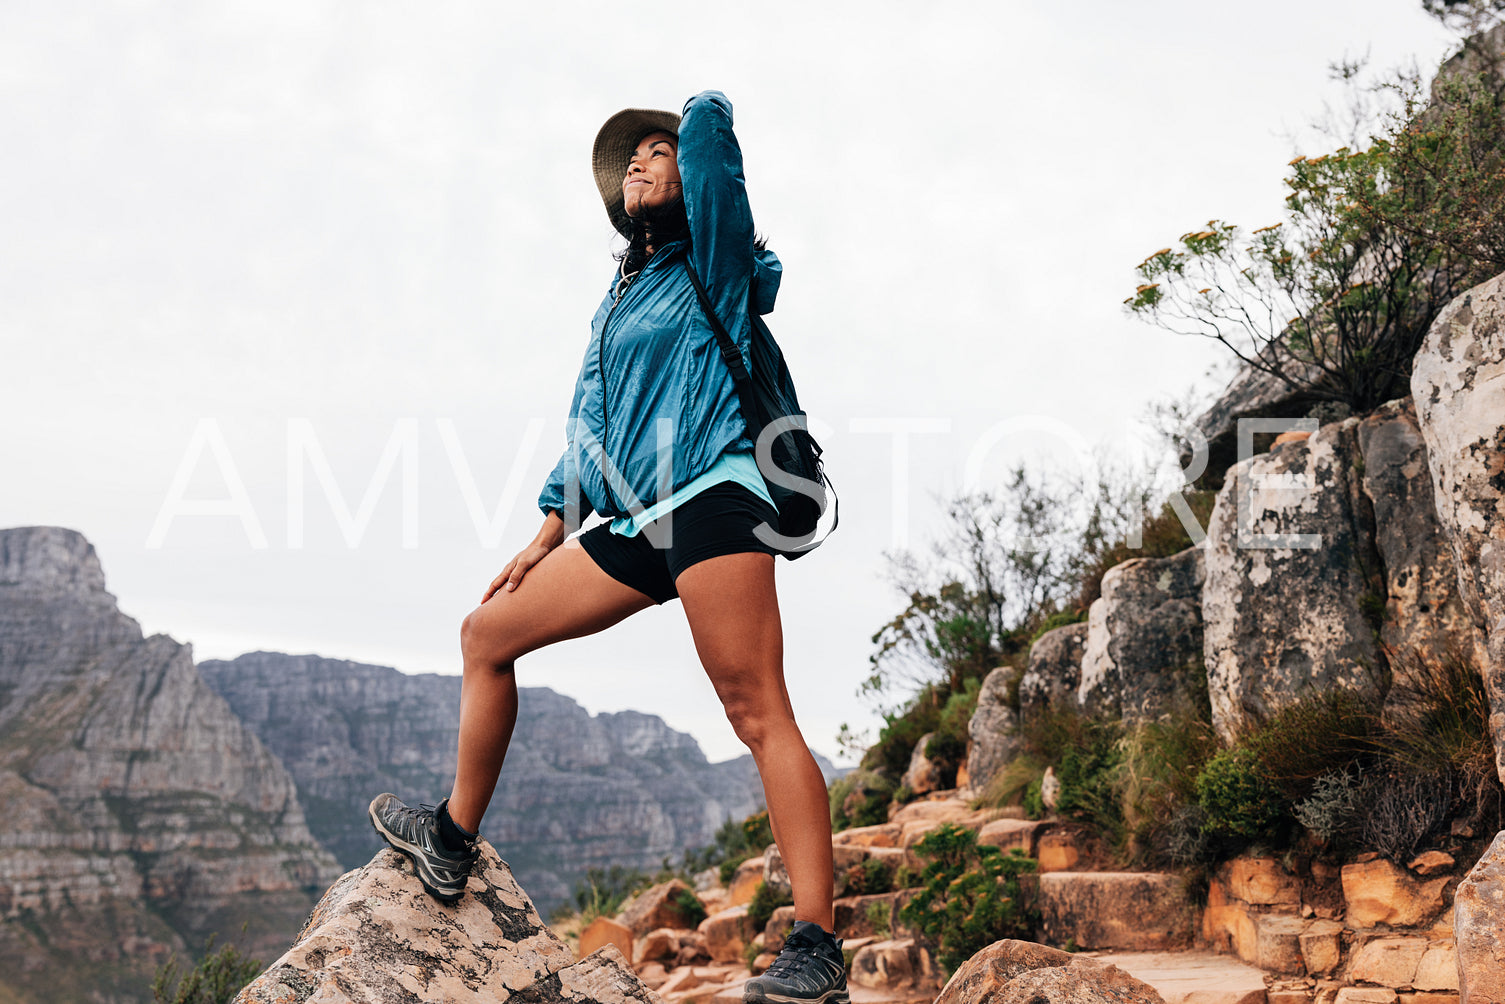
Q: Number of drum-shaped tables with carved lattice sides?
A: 0